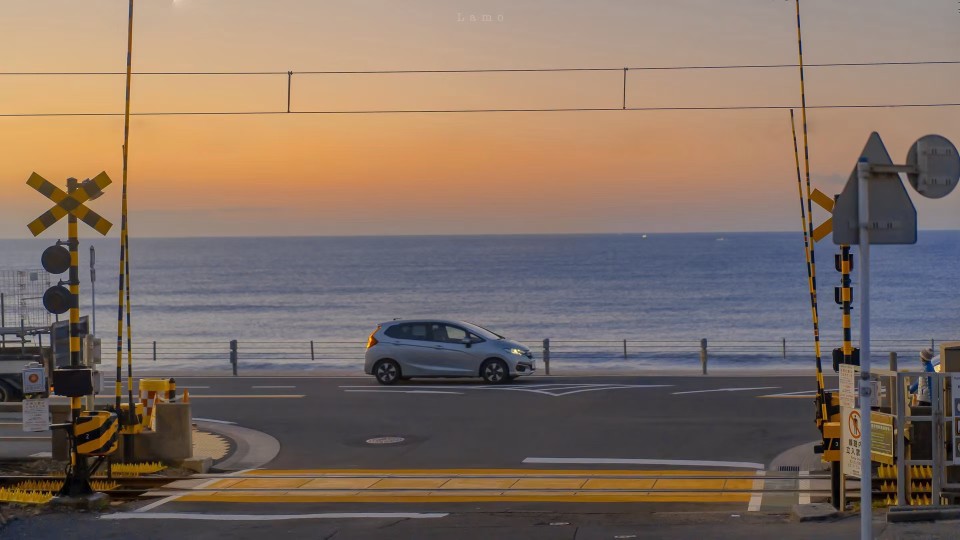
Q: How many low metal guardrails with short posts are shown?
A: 1